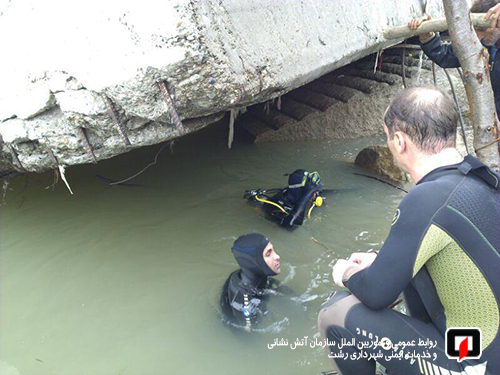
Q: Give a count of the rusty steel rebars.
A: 5